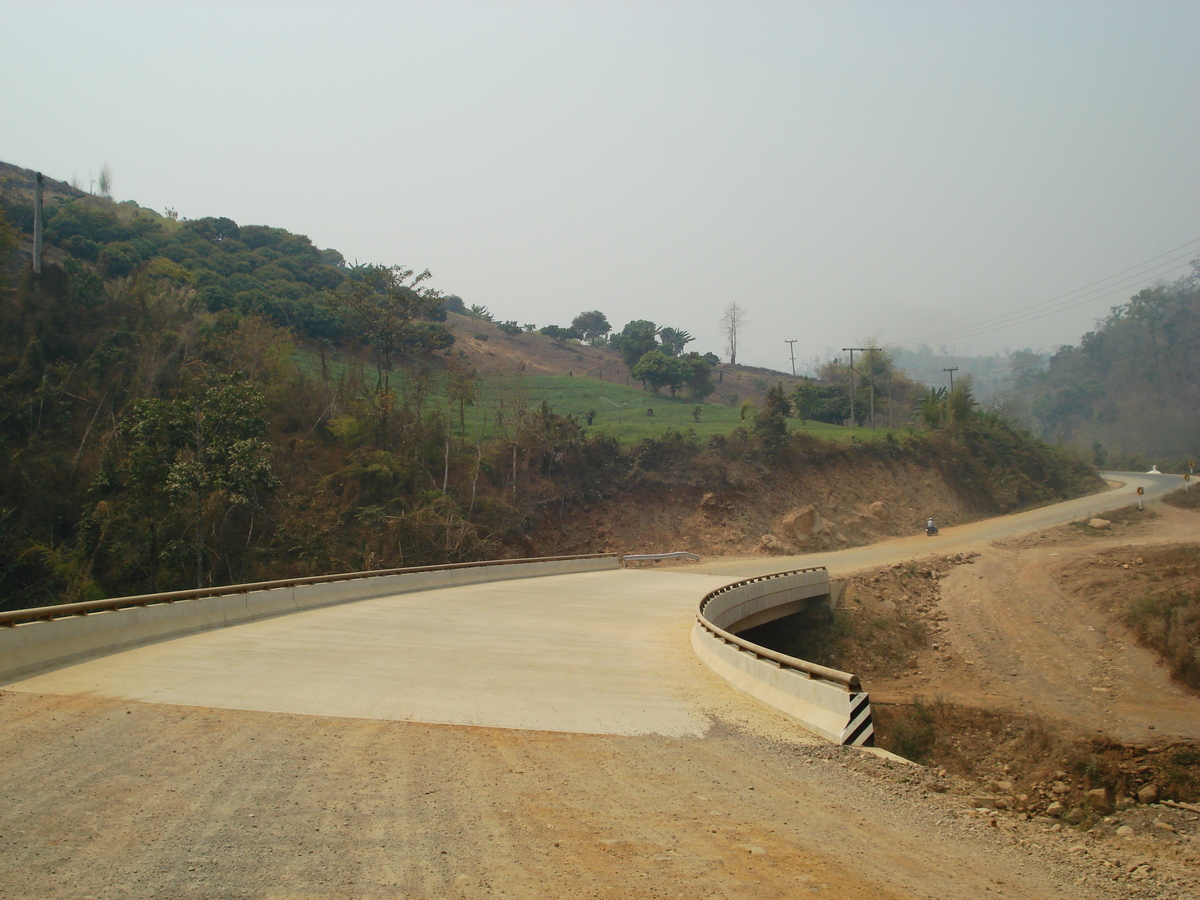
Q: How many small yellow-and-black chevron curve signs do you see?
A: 3